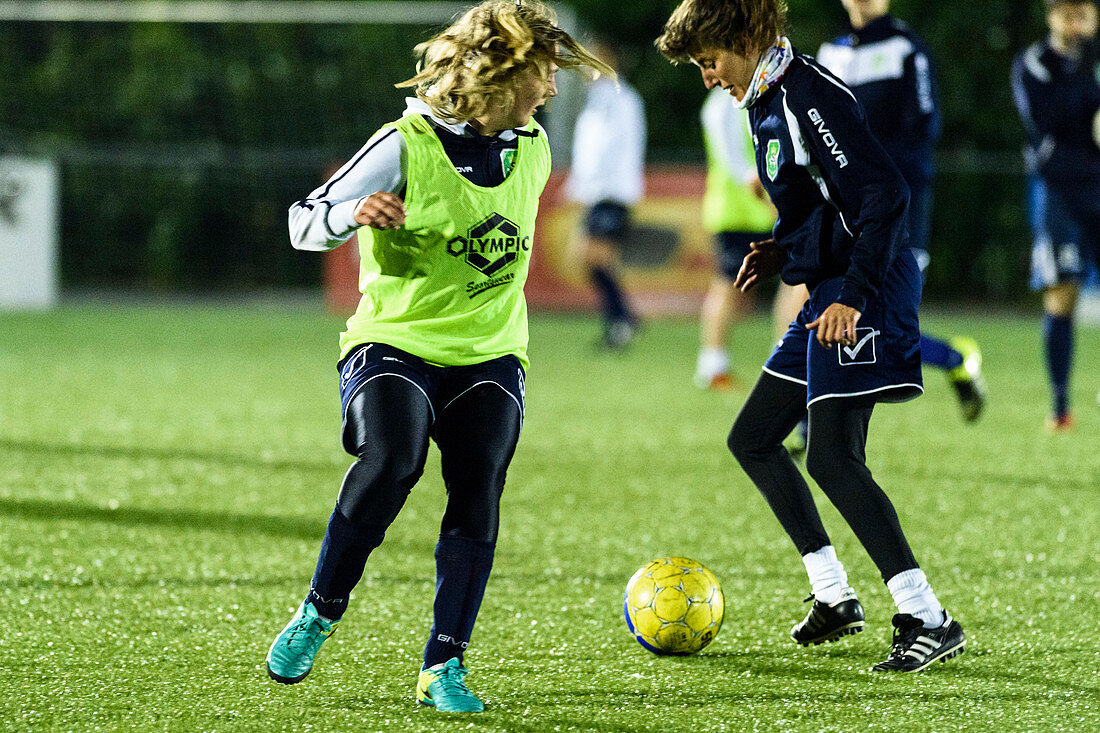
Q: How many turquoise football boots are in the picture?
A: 2